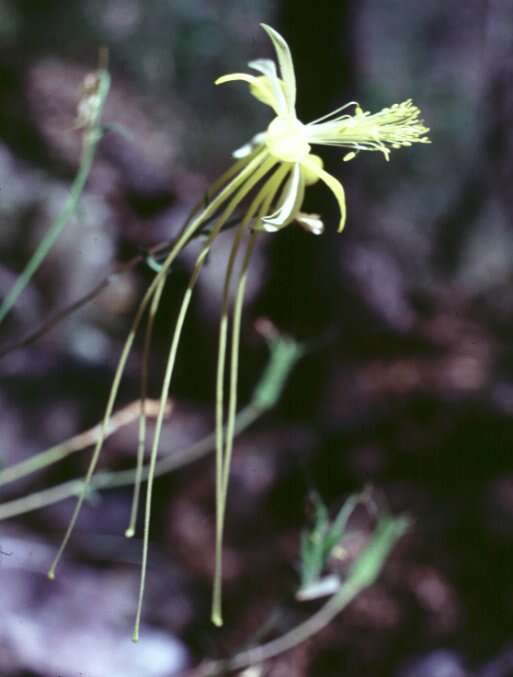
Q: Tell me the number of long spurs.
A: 5